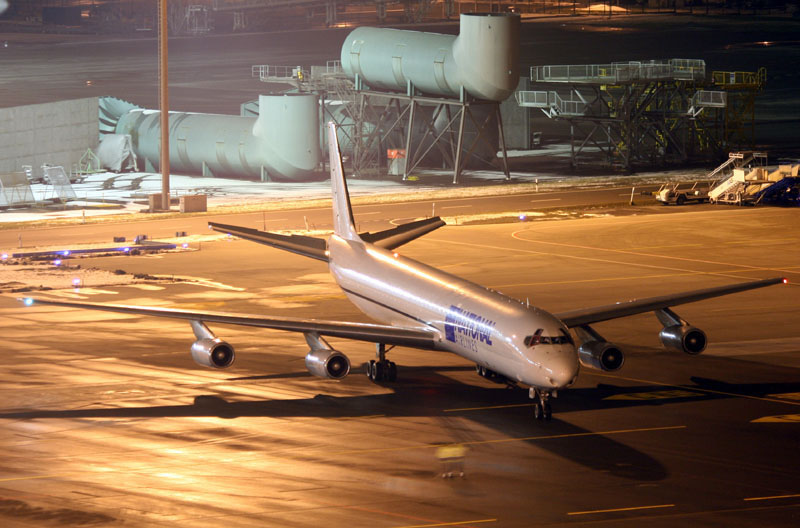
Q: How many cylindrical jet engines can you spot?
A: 4